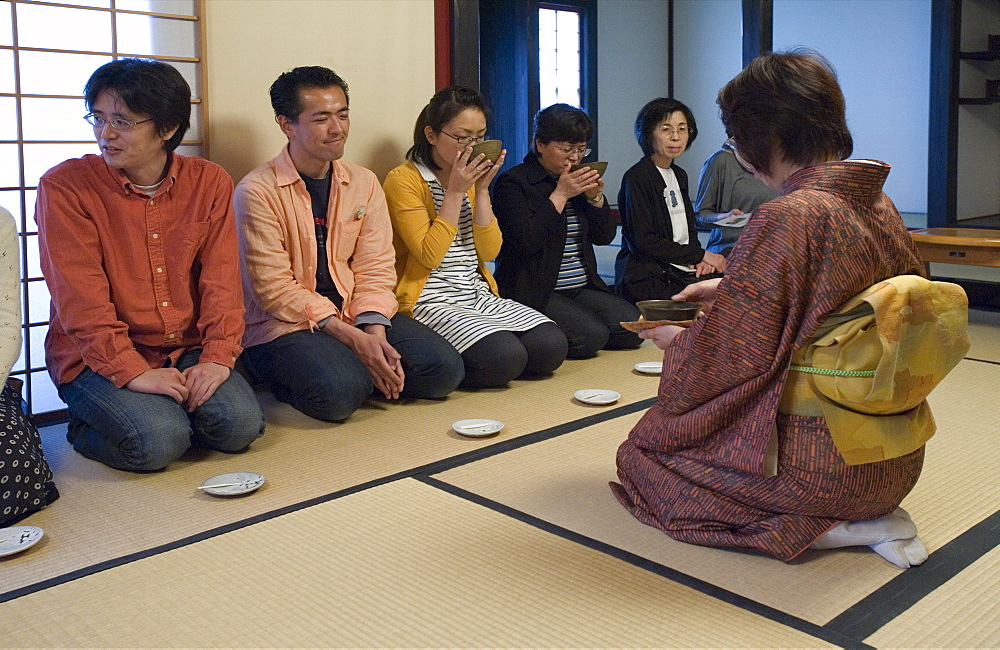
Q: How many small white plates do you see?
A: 5